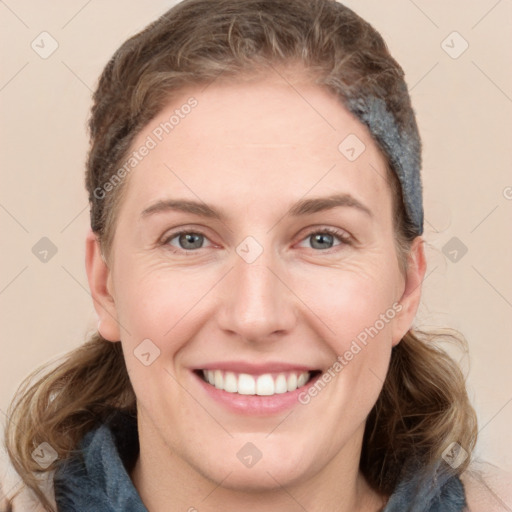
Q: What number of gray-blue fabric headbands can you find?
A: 1